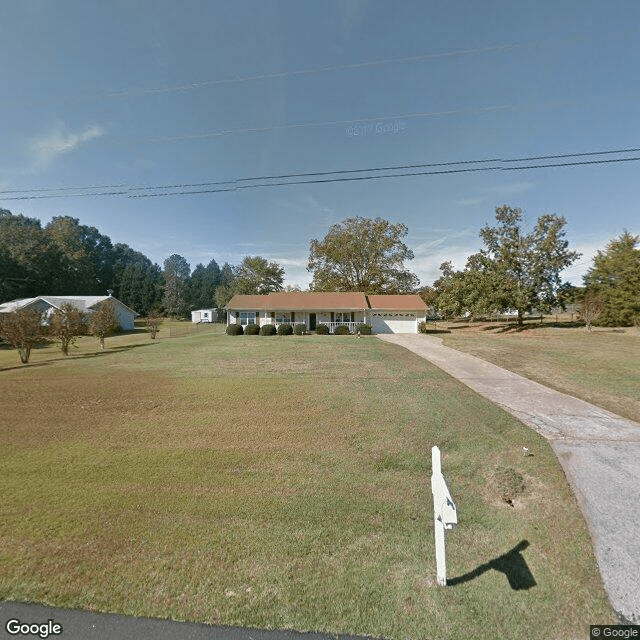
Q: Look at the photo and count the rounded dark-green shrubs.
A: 8